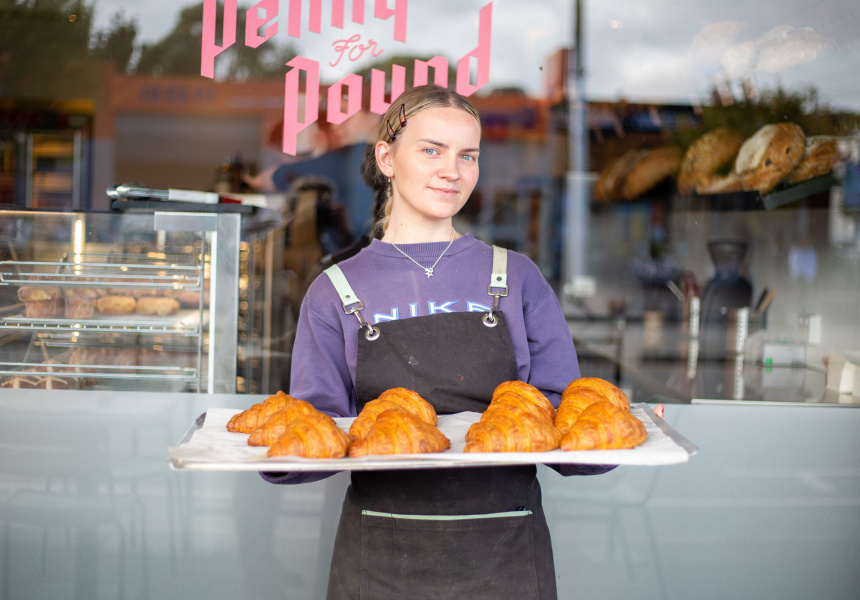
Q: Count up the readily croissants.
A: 12